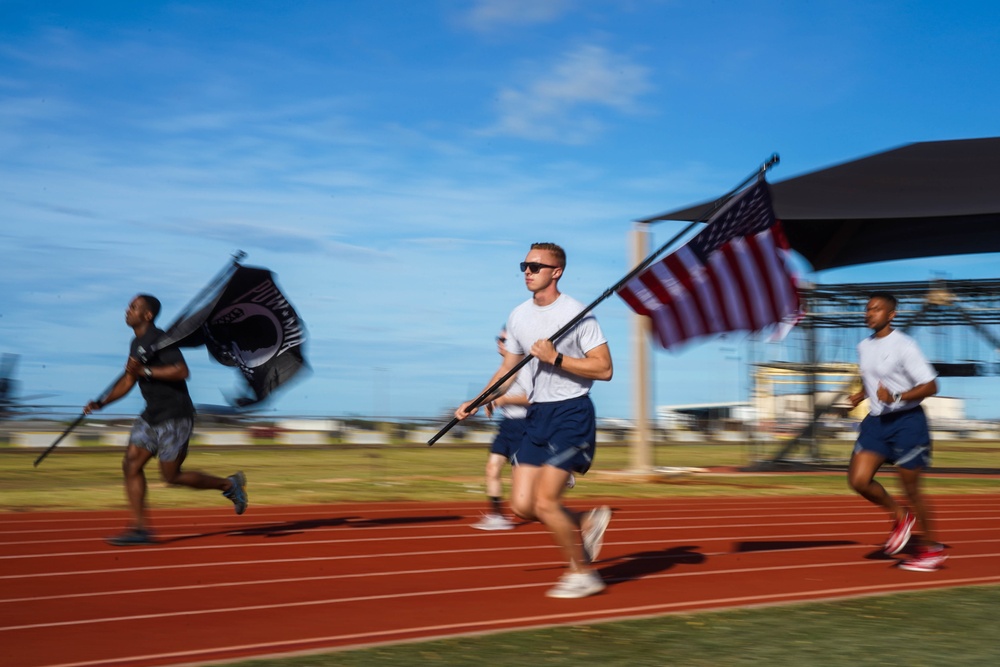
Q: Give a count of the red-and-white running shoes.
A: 2